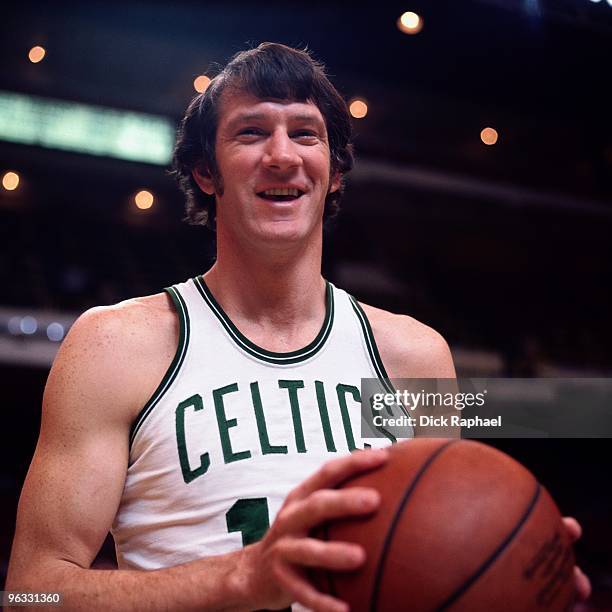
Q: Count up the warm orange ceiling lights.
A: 7